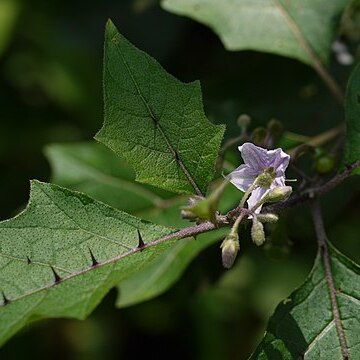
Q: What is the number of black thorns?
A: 5